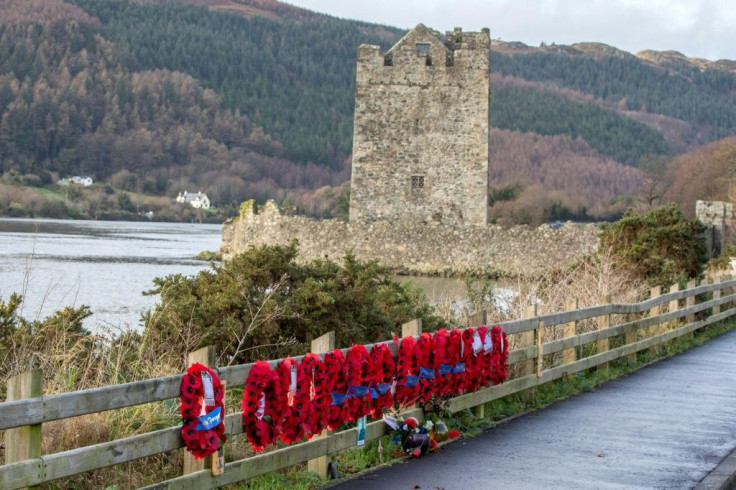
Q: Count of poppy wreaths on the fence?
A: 14